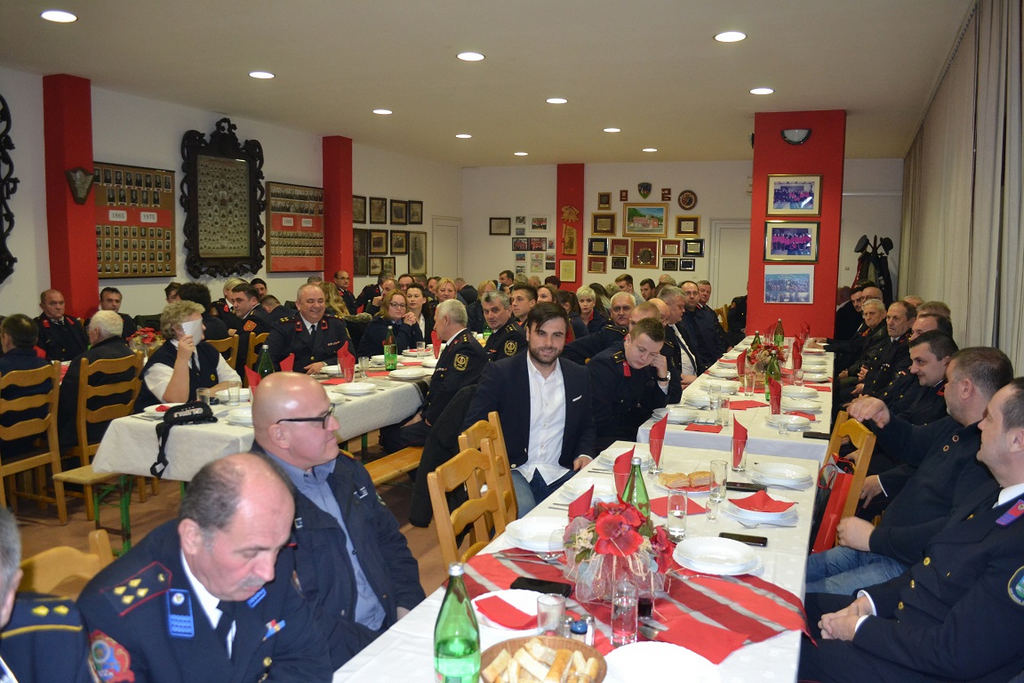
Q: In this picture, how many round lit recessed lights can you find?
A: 11